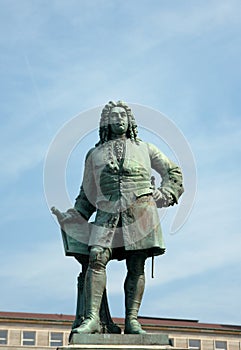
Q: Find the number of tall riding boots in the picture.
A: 2